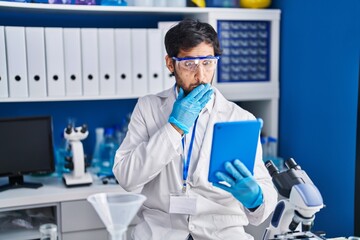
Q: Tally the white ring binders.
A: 11